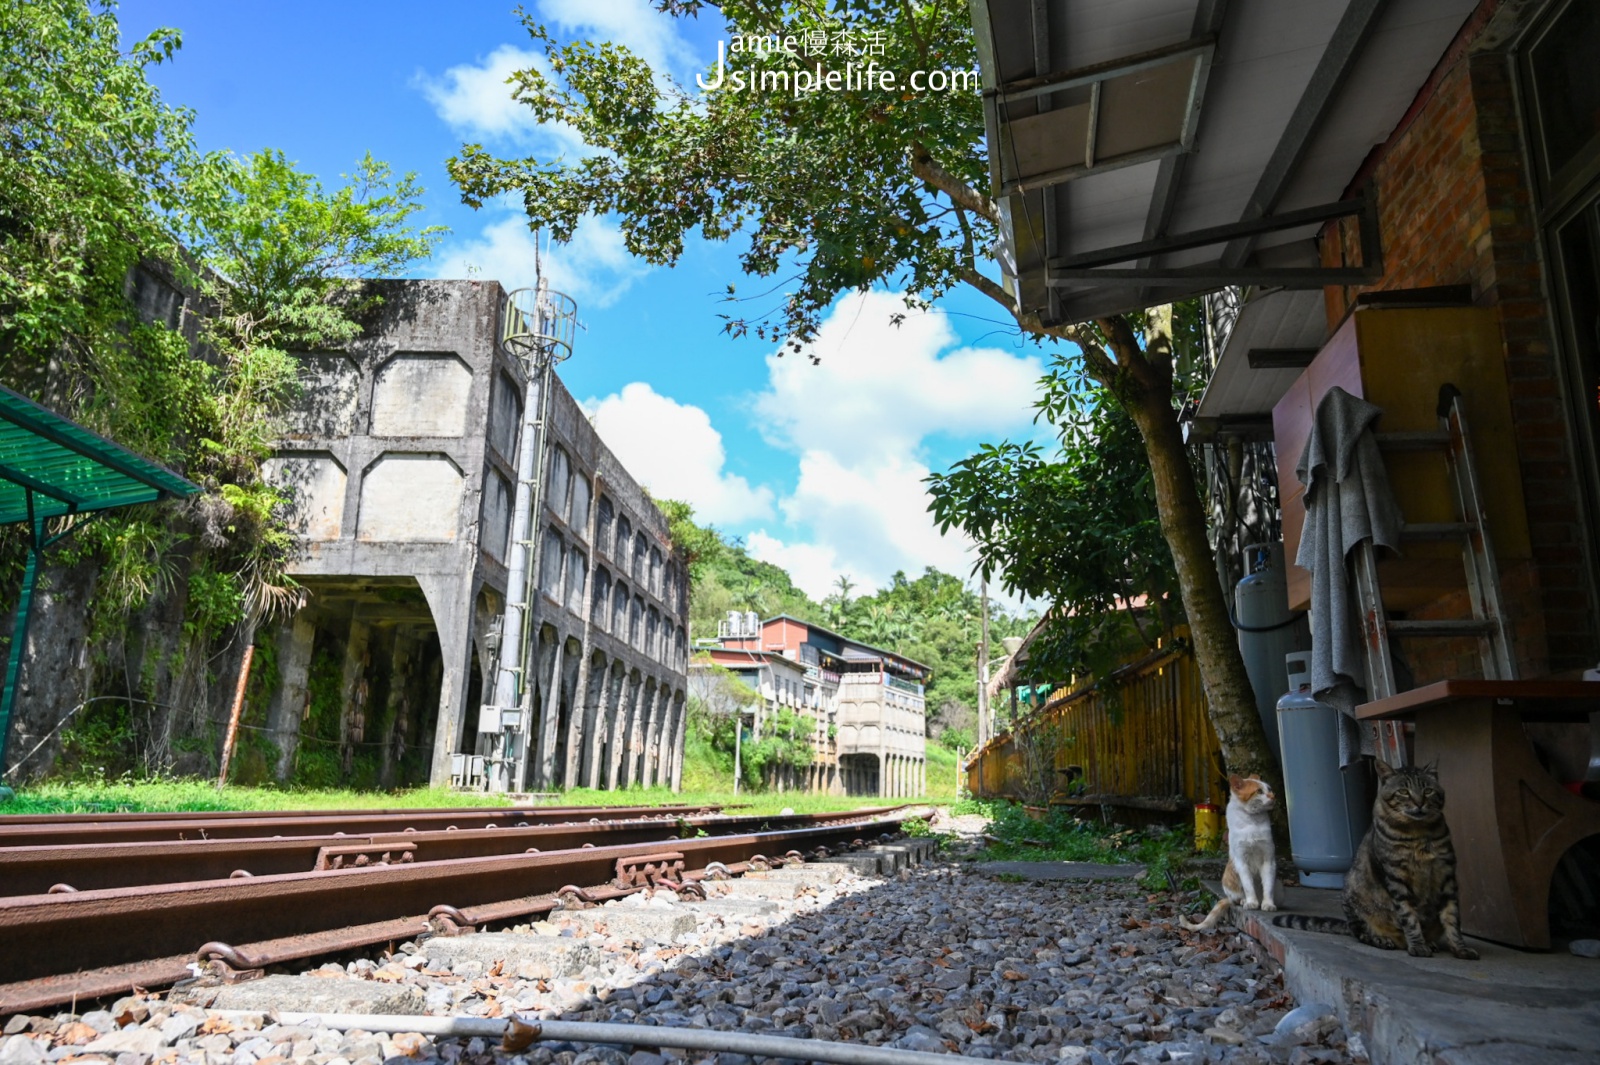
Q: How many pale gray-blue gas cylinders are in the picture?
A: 2